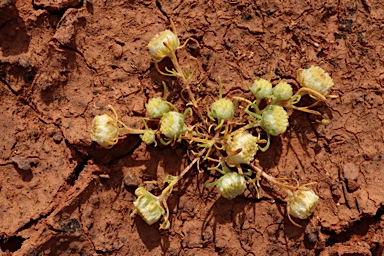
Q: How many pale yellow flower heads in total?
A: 14